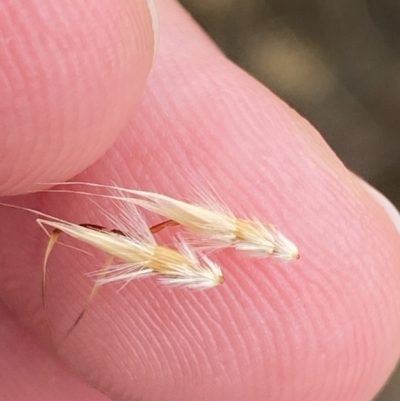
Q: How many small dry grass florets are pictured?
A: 2